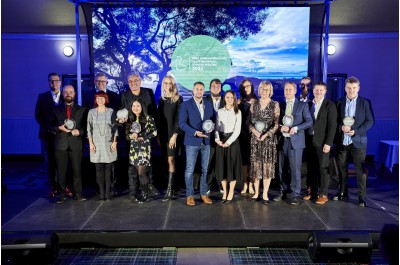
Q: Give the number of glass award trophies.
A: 7